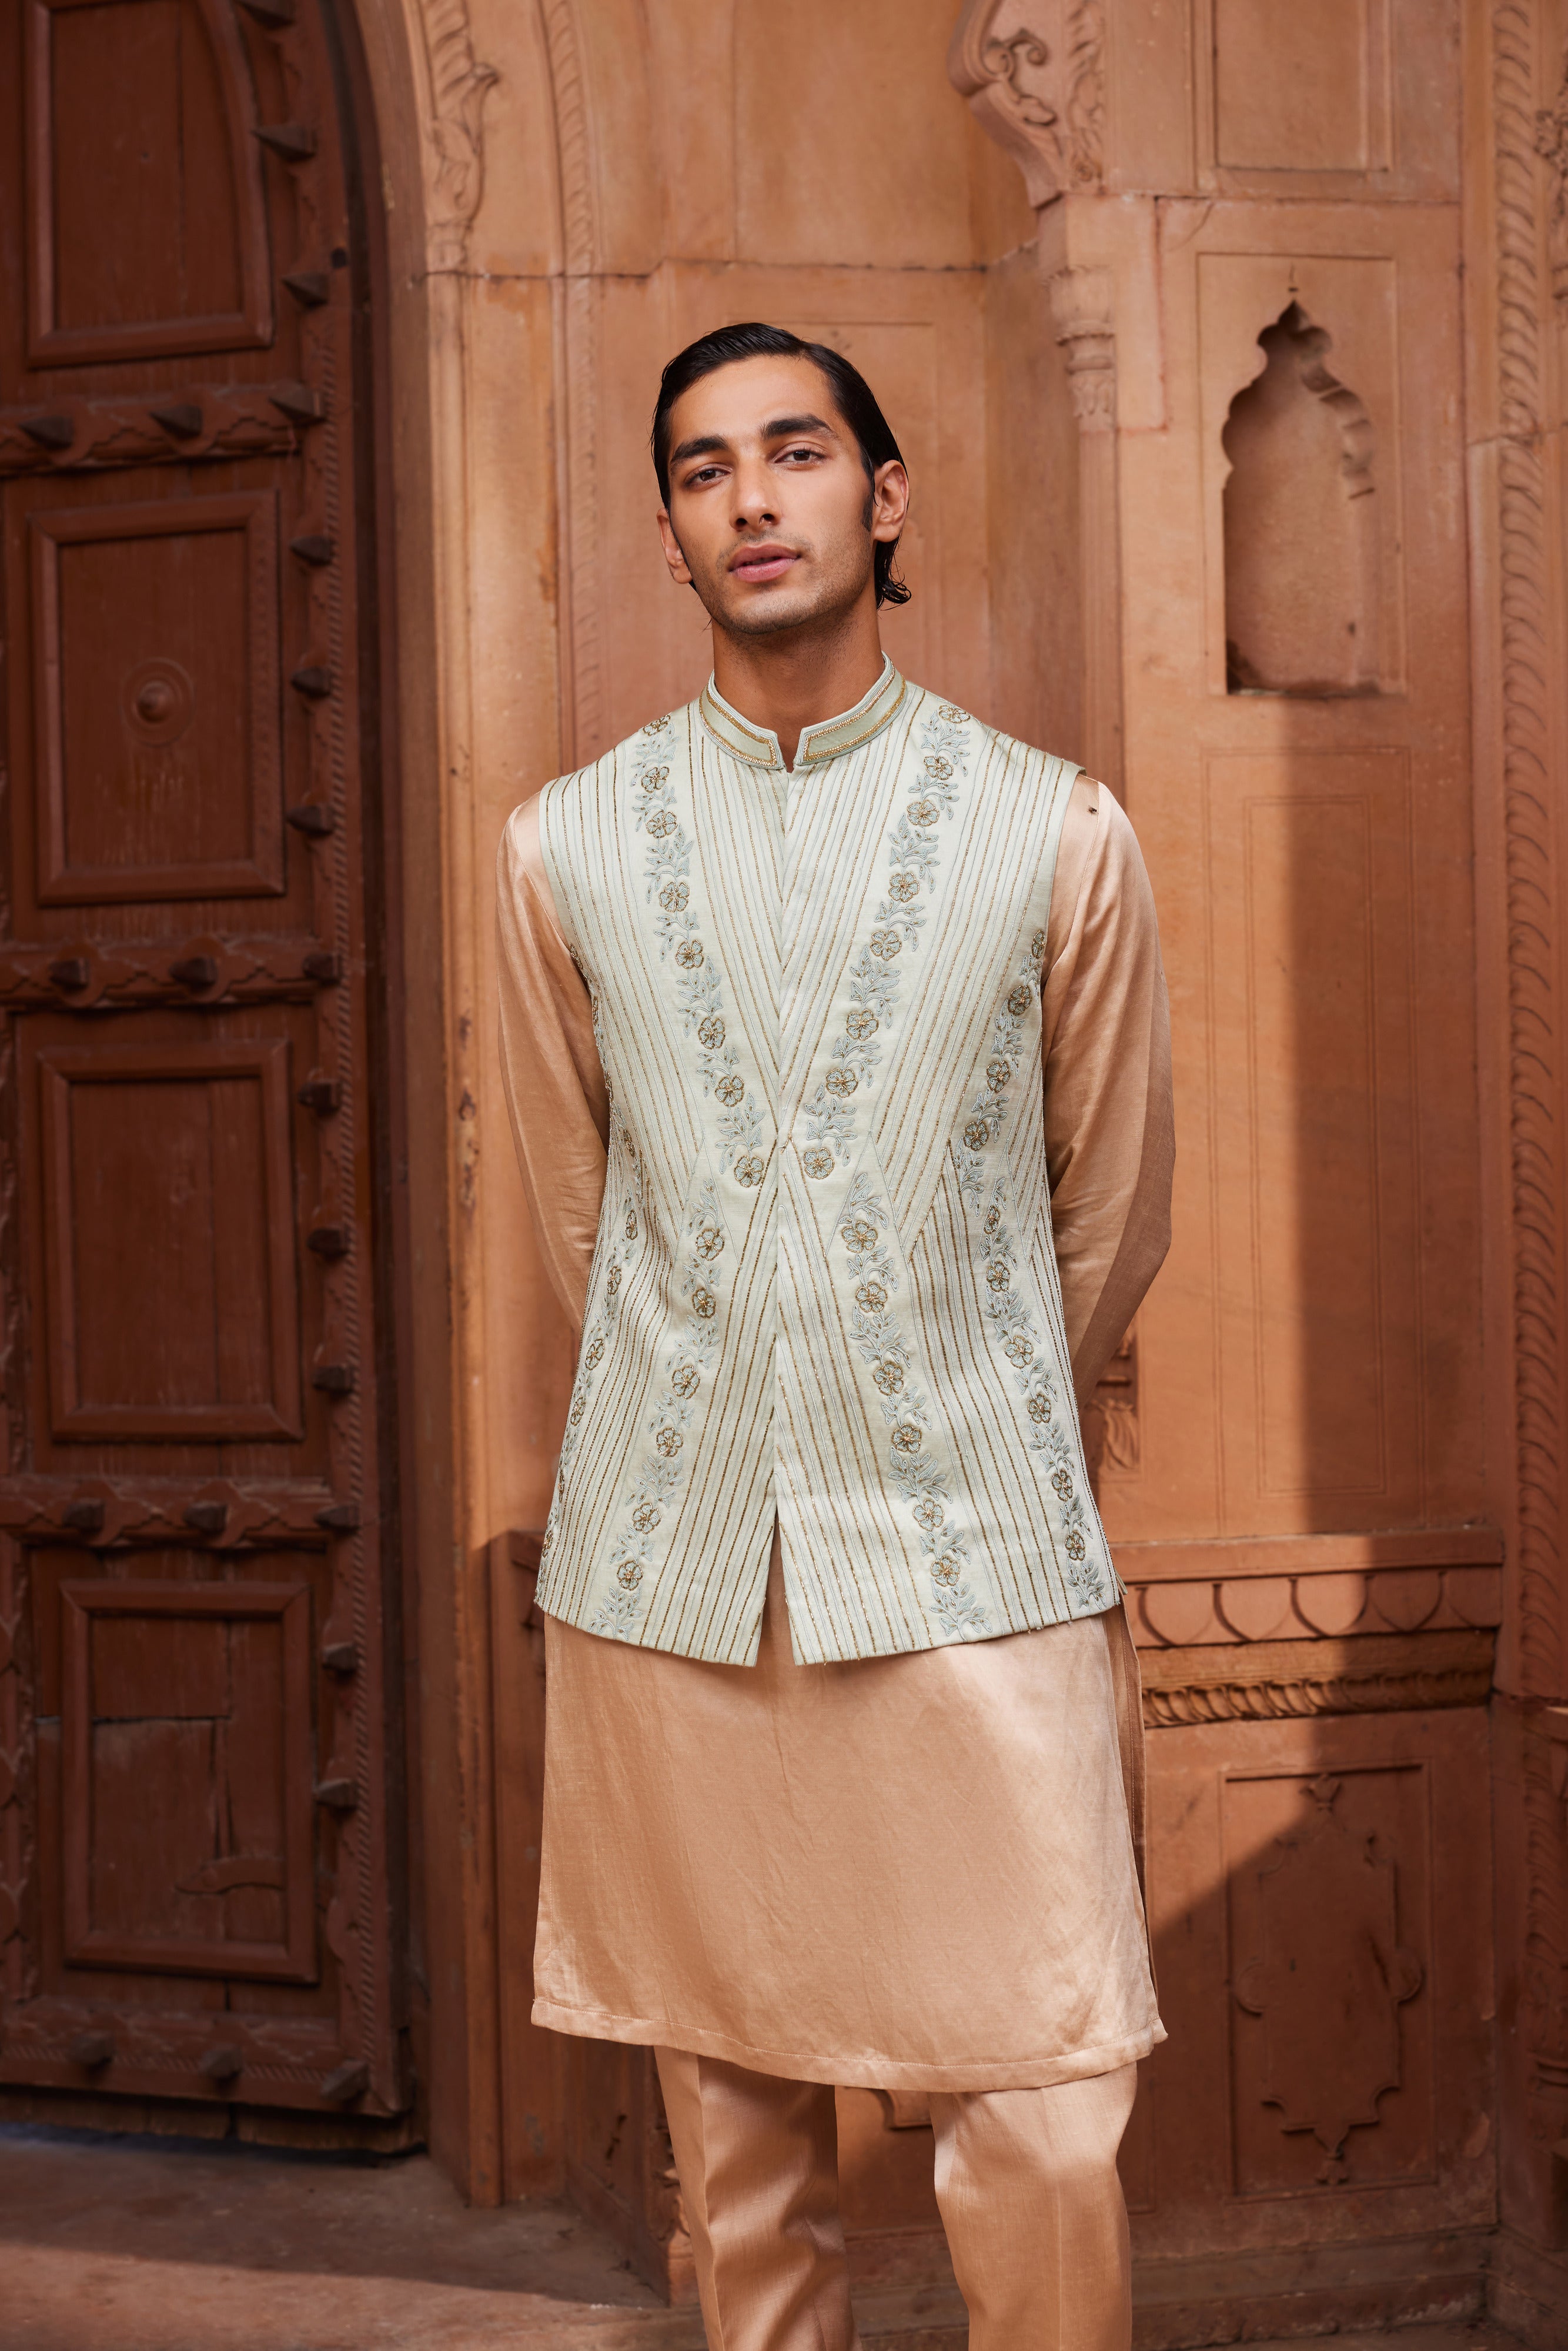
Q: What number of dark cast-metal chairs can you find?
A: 0